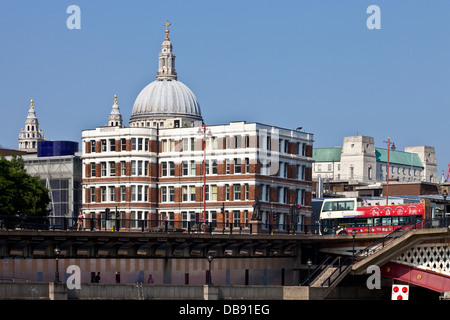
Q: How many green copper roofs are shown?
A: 2